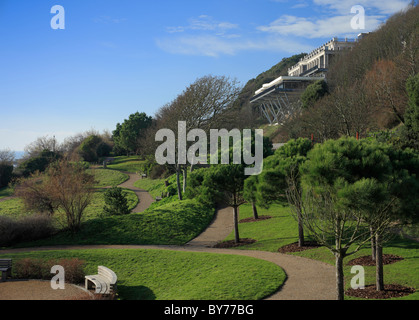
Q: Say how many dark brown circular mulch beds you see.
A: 5